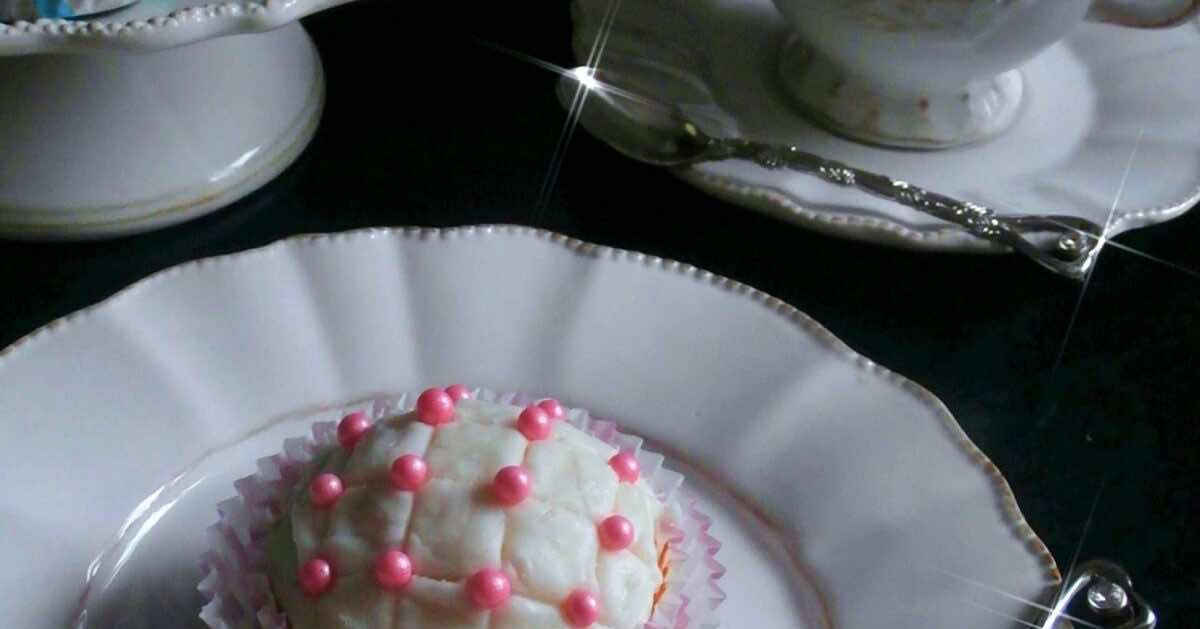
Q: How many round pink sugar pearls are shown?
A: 14